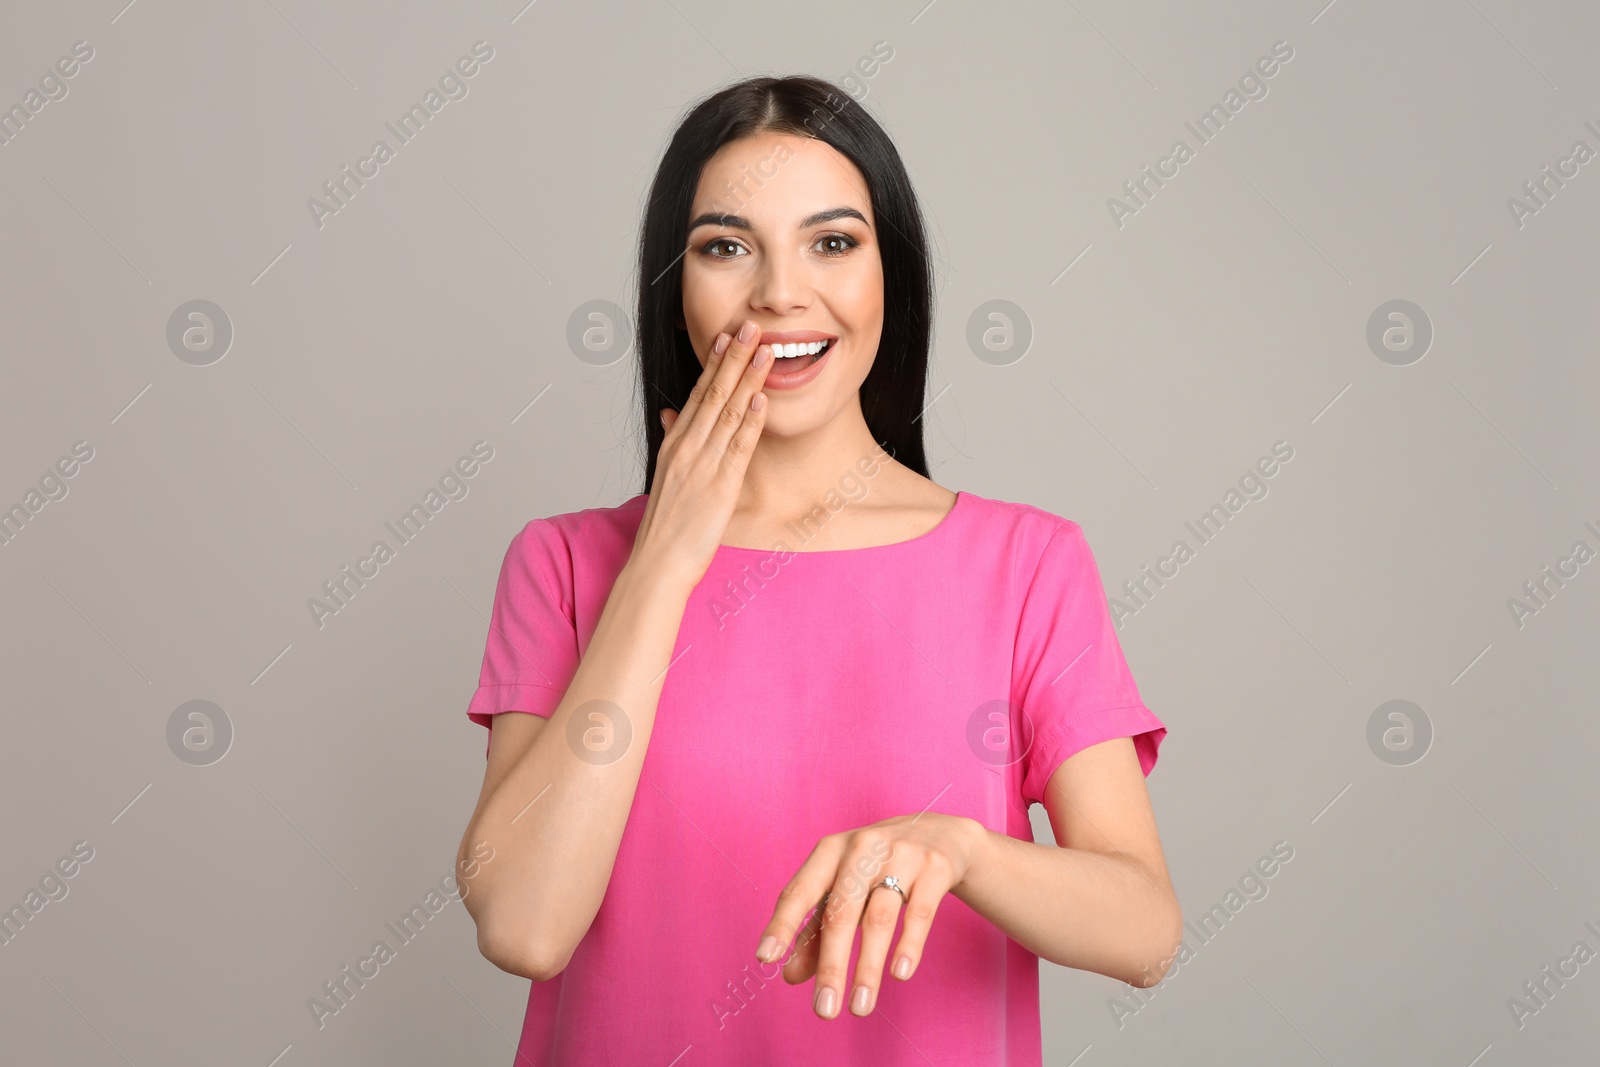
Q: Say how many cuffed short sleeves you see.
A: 2